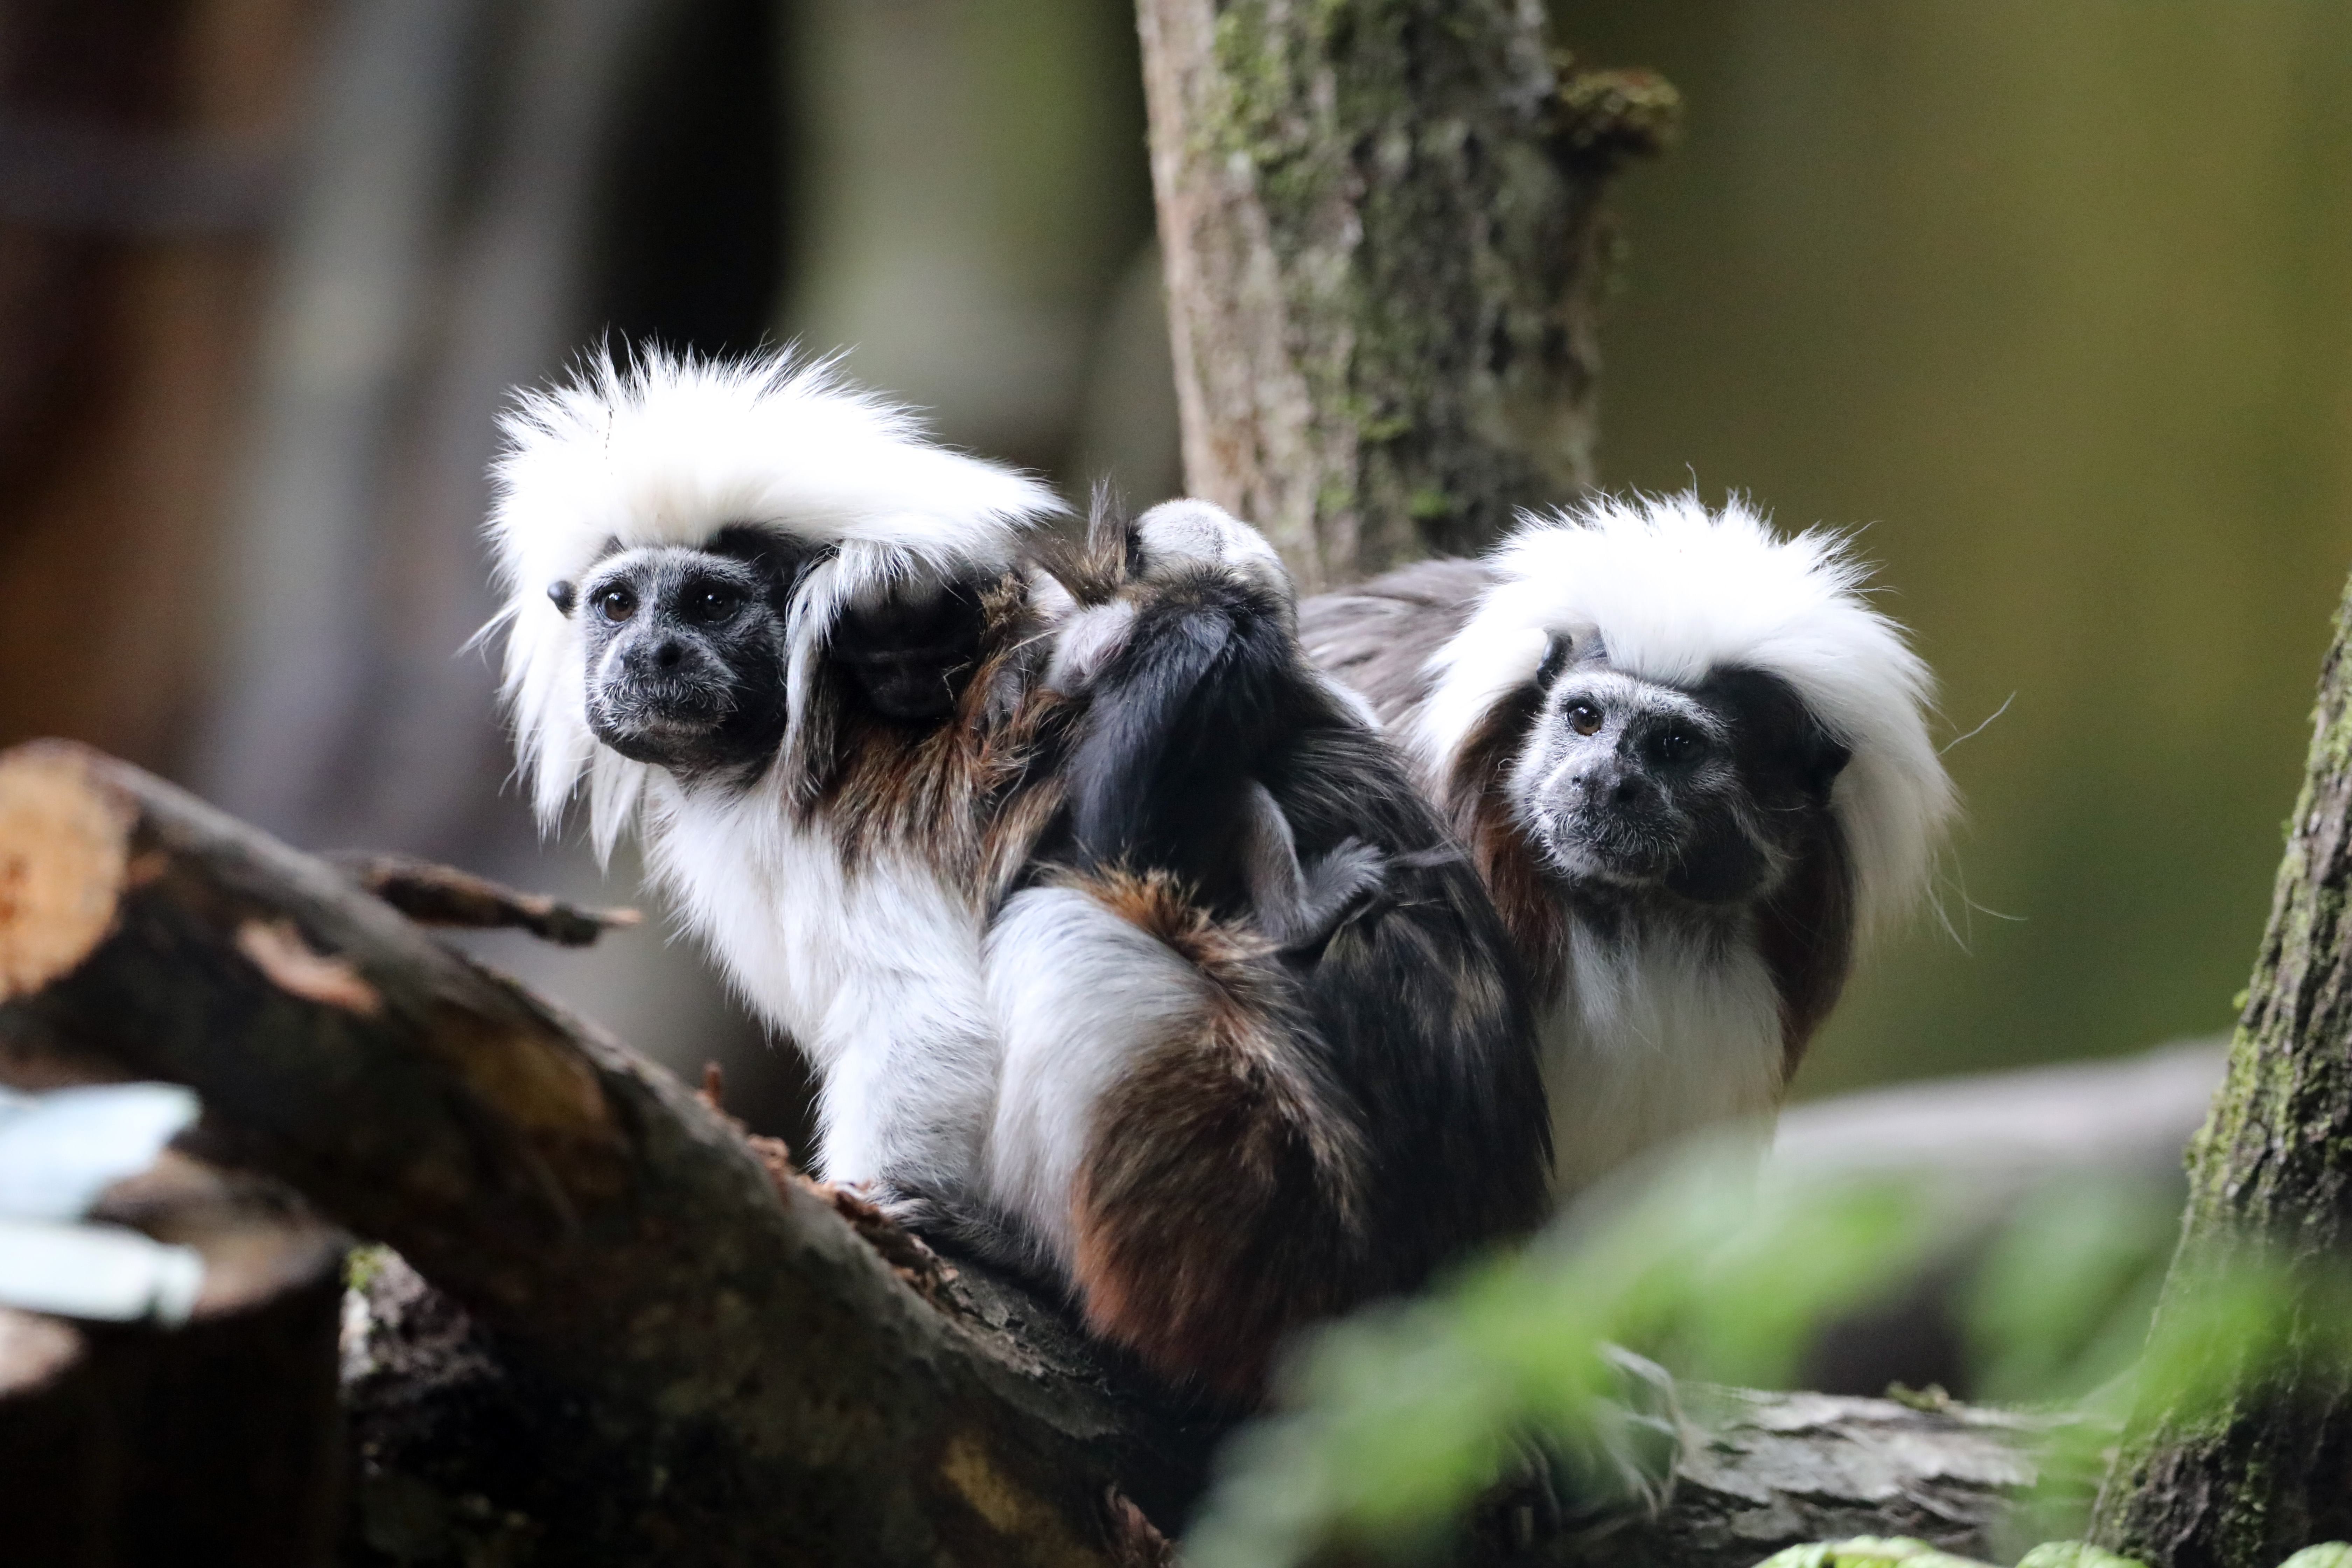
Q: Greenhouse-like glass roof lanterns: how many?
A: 0